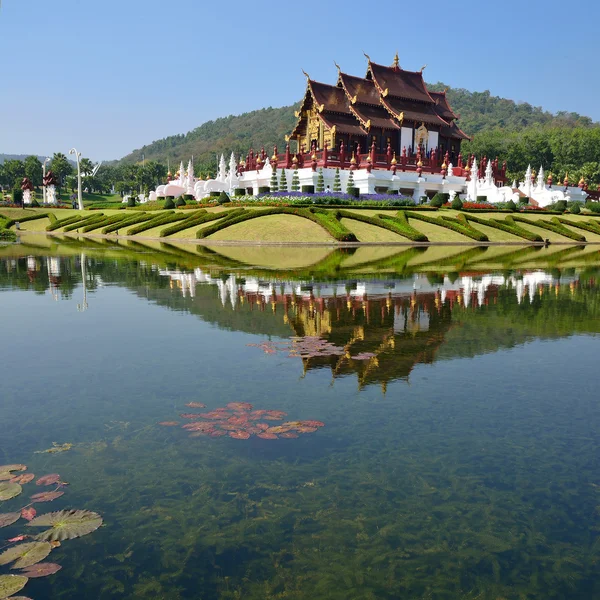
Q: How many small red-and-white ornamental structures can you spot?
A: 2